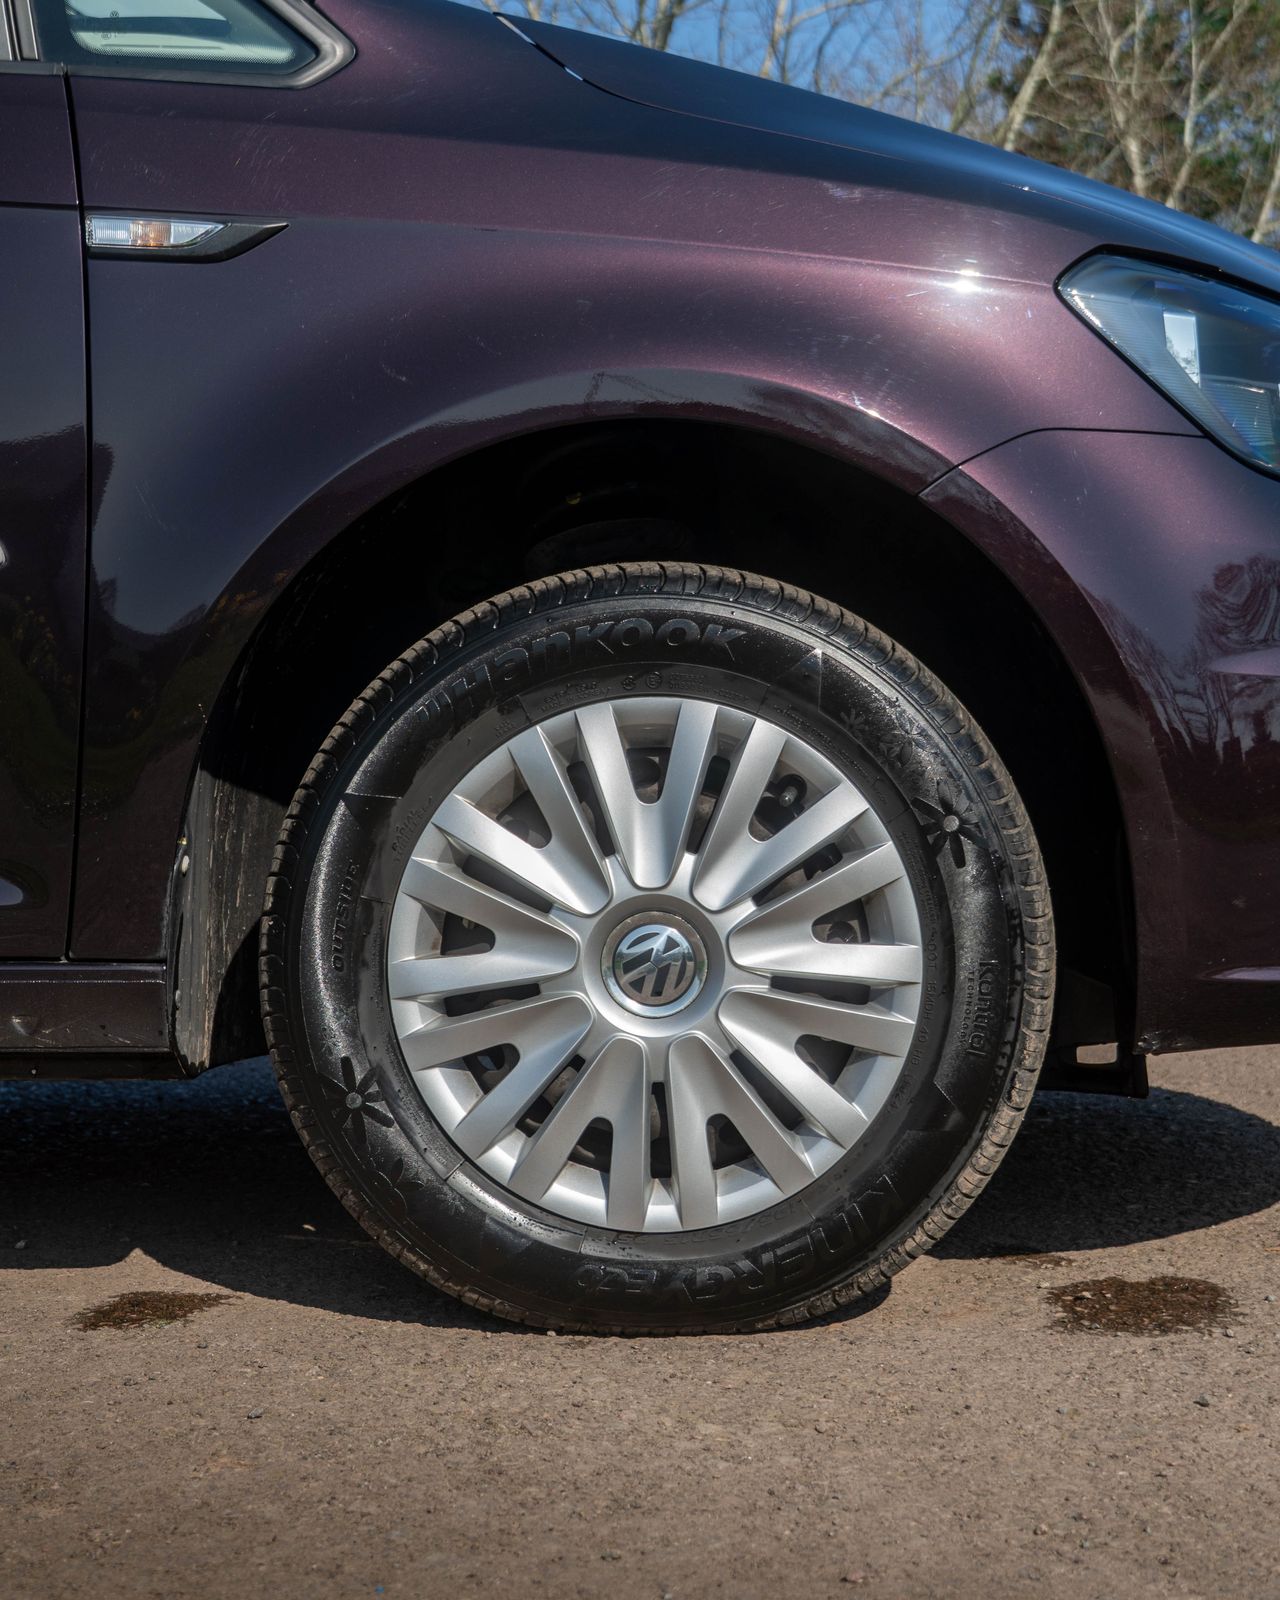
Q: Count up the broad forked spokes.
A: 9